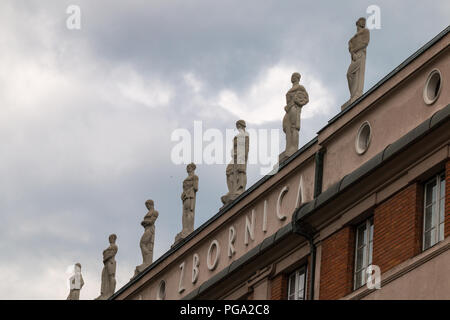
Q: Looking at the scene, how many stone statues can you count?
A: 7